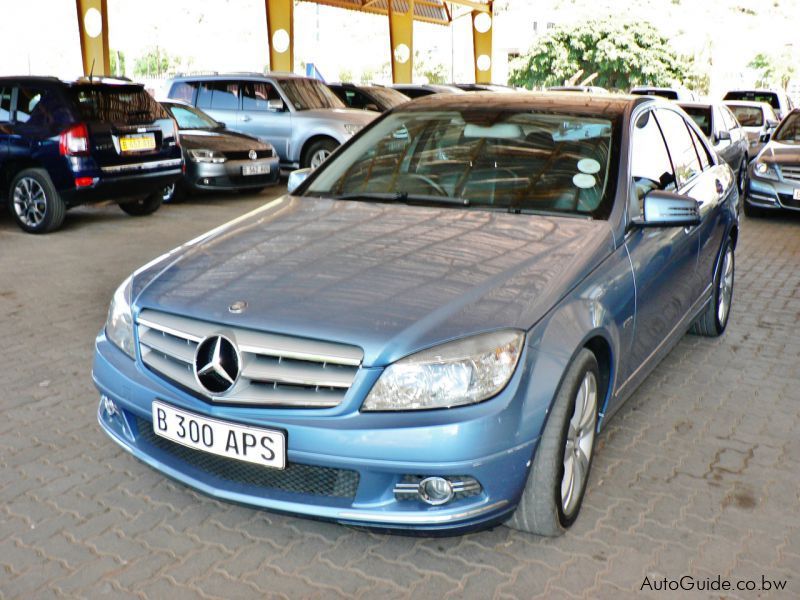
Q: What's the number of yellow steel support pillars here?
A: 4